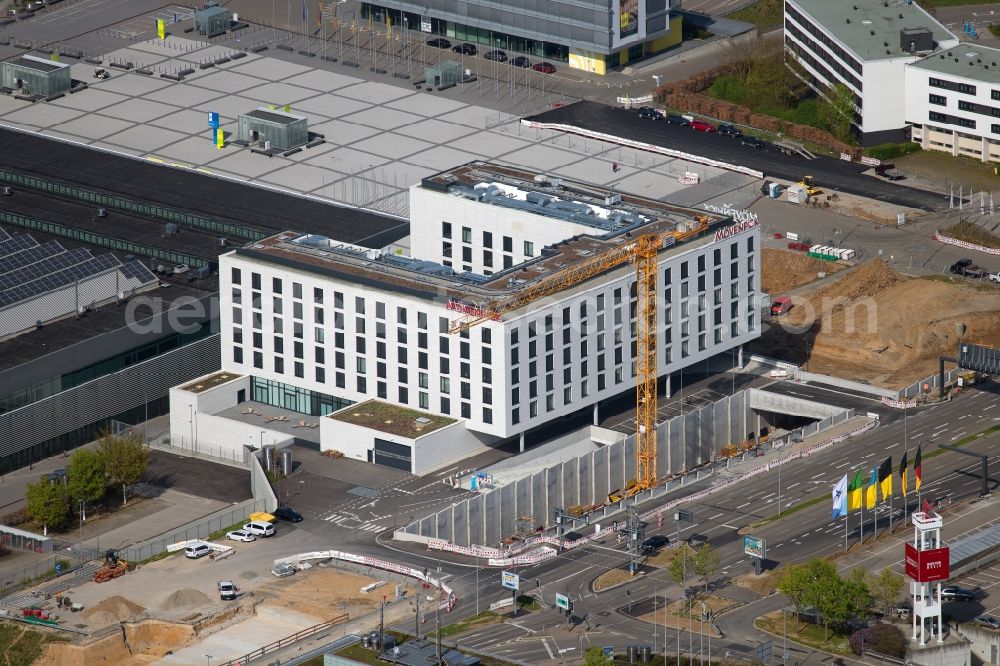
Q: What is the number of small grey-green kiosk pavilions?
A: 4